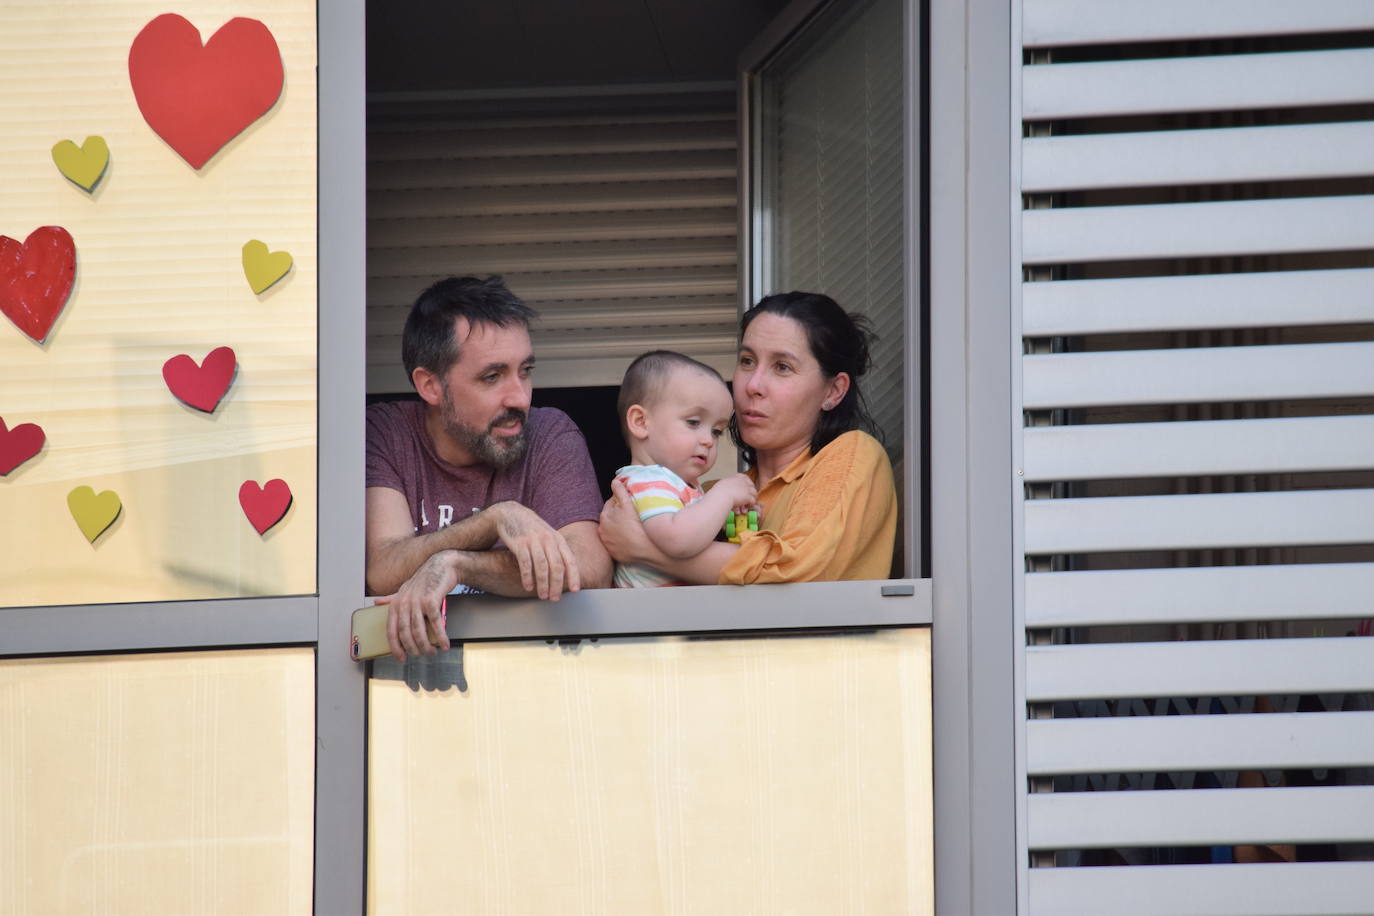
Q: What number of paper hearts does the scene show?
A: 8